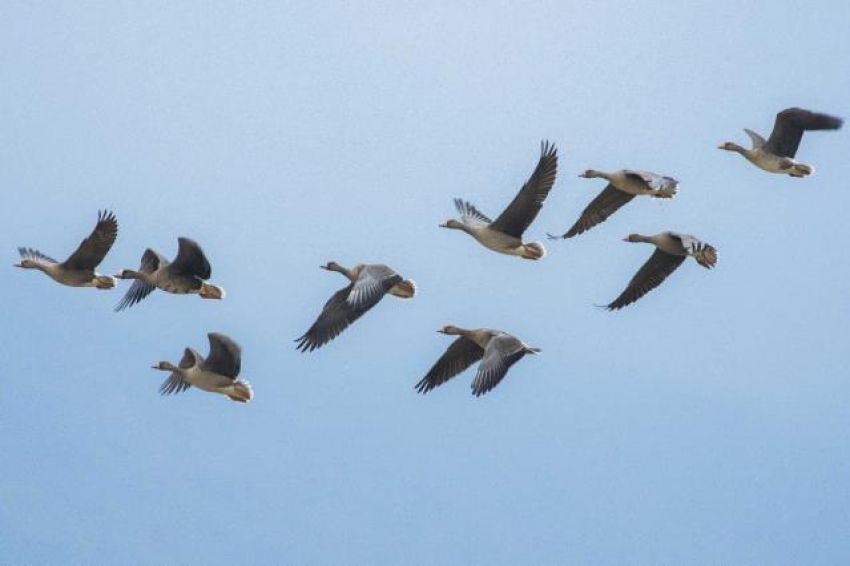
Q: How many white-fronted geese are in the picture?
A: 9